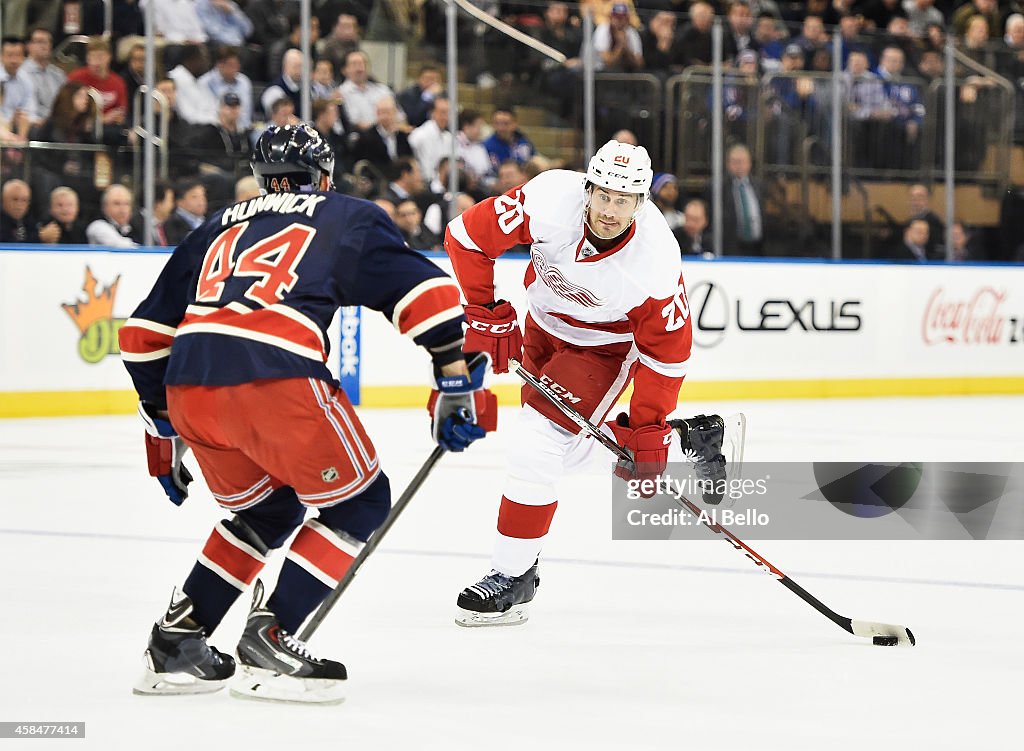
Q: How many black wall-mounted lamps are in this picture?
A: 0